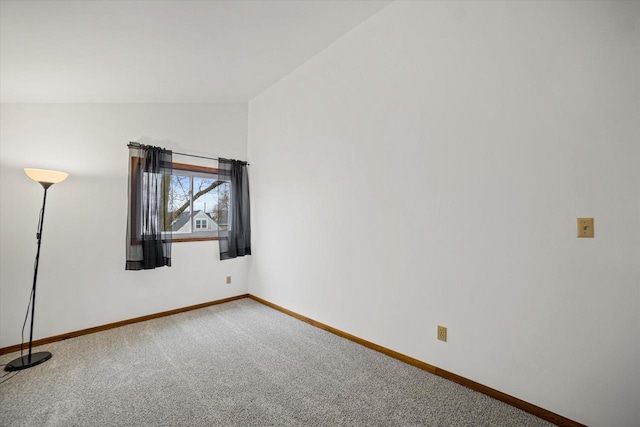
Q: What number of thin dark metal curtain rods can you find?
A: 1